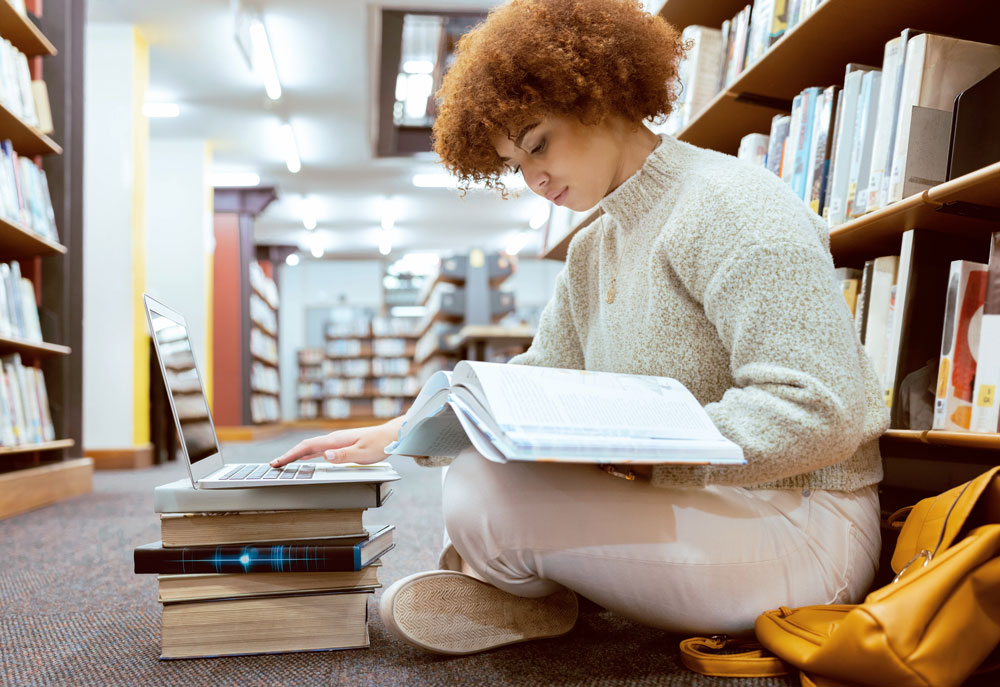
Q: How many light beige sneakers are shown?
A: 1